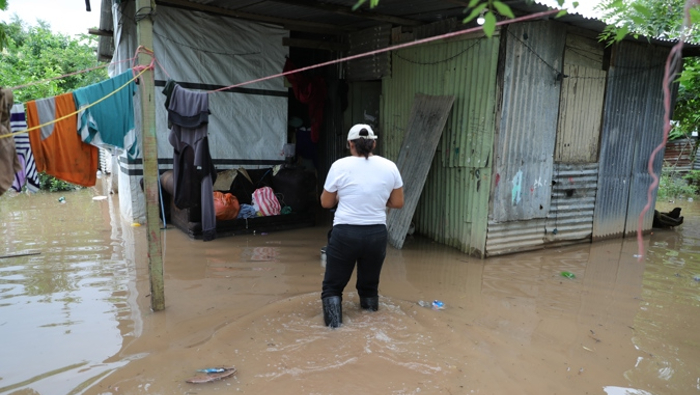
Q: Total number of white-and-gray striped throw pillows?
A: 0